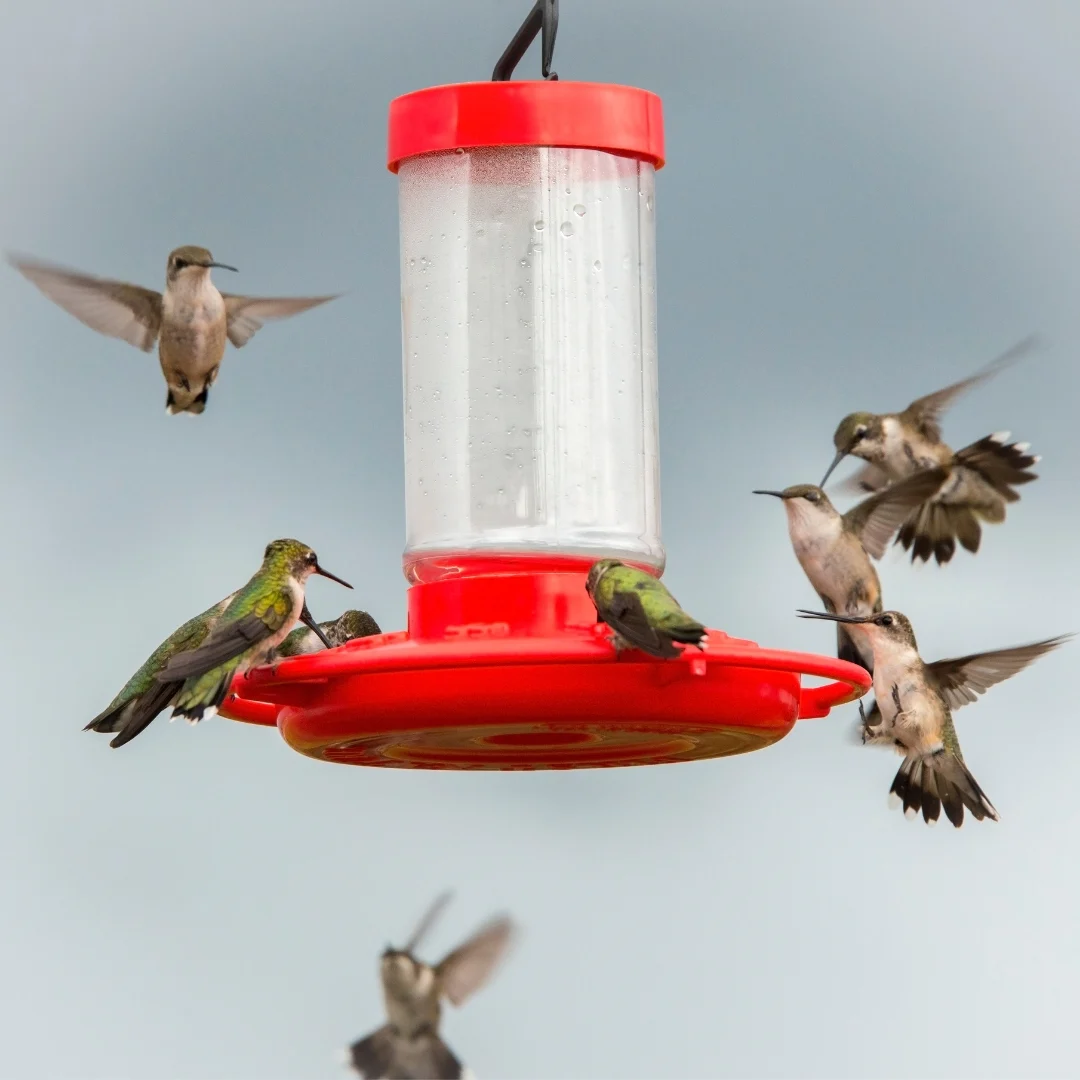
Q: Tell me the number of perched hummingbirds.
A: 4